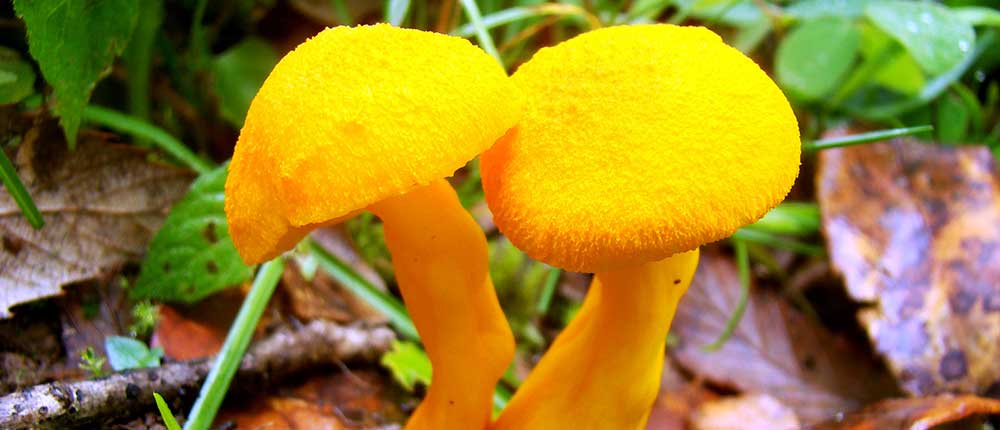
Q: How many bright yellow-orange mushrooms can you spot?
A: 2